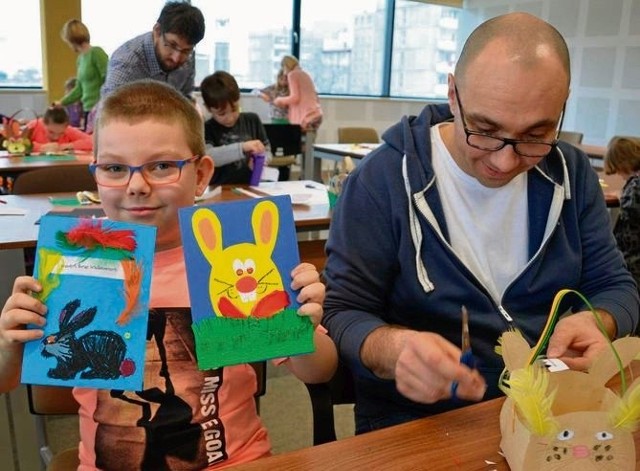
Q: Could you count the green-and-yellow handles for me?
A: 1